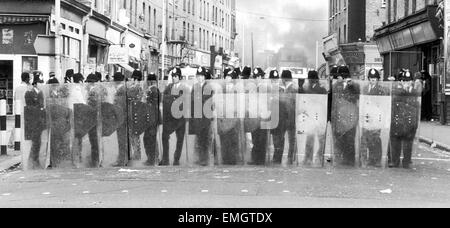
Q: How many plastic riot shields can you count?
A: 14